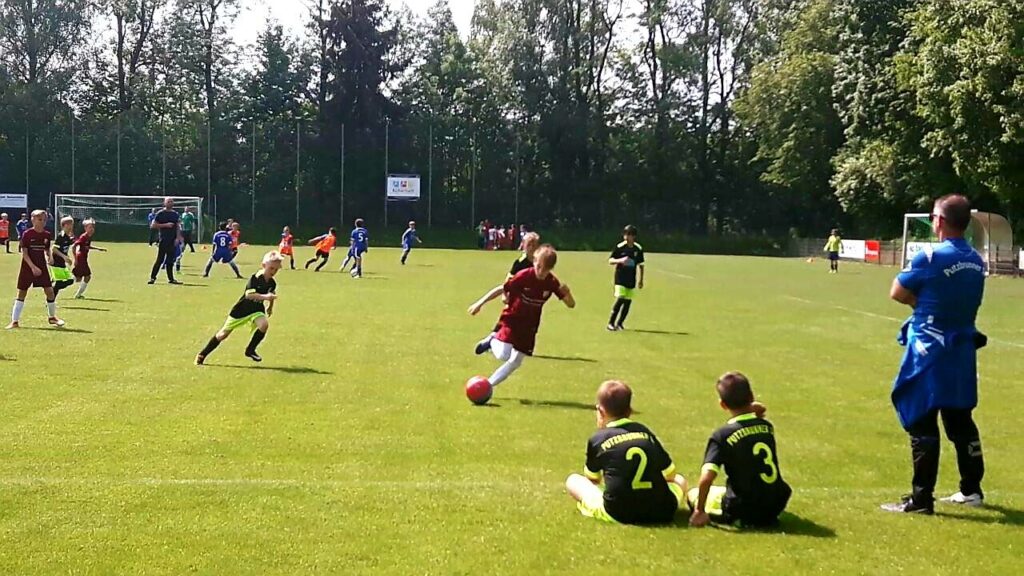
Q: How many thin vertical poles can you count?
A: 12